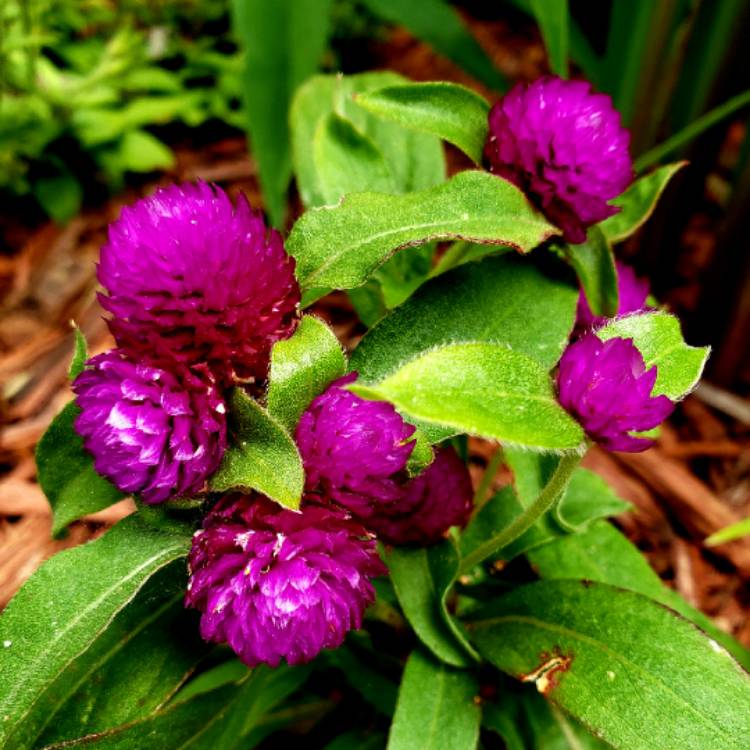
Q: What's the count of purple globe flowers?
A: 8